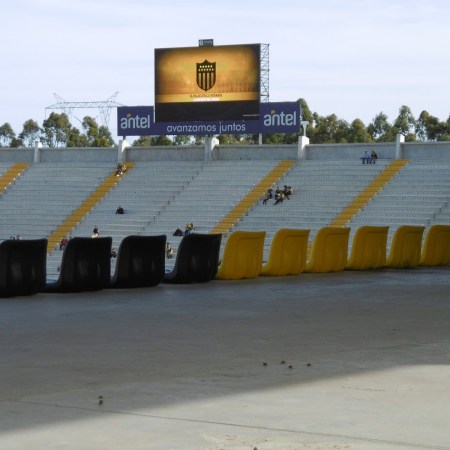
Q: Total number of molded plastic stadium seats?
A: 10